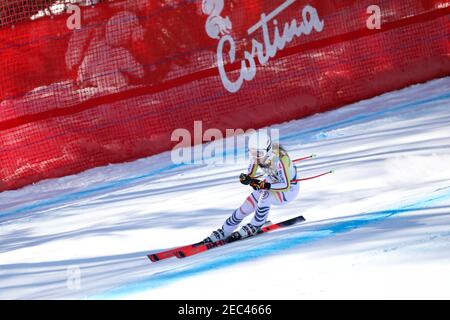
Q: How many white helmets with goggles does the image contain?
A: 1